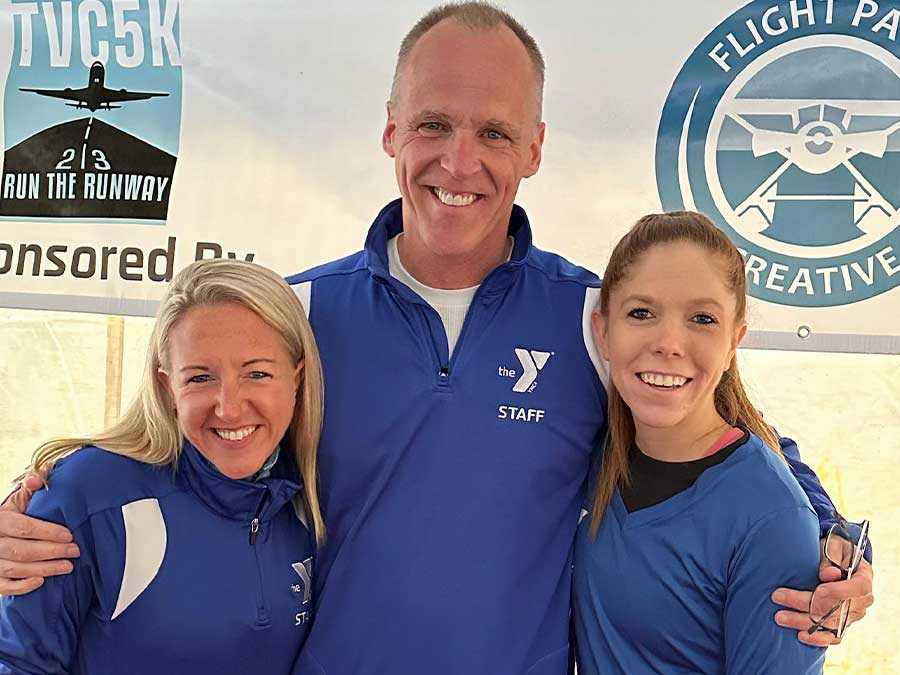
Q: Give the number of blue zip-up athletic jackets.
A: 2